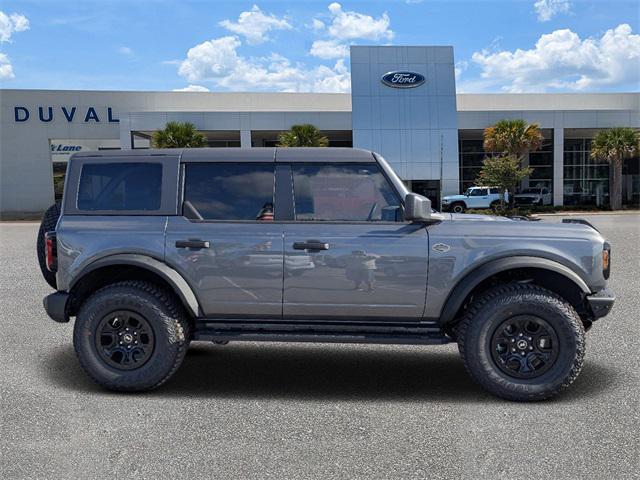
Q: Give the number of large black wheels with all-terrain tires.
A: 2